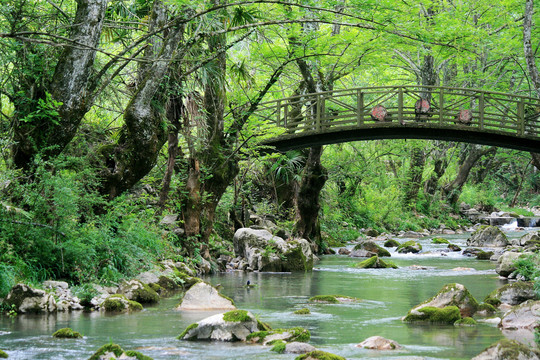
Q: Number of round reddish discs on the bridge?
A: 3